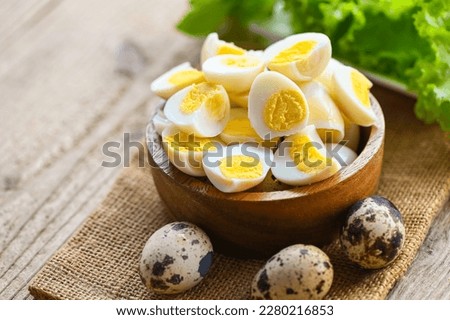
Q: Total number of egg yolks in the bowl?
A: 11